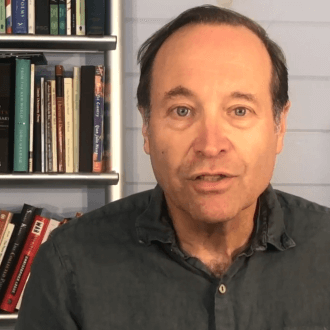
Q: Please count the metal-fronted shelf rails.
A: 3